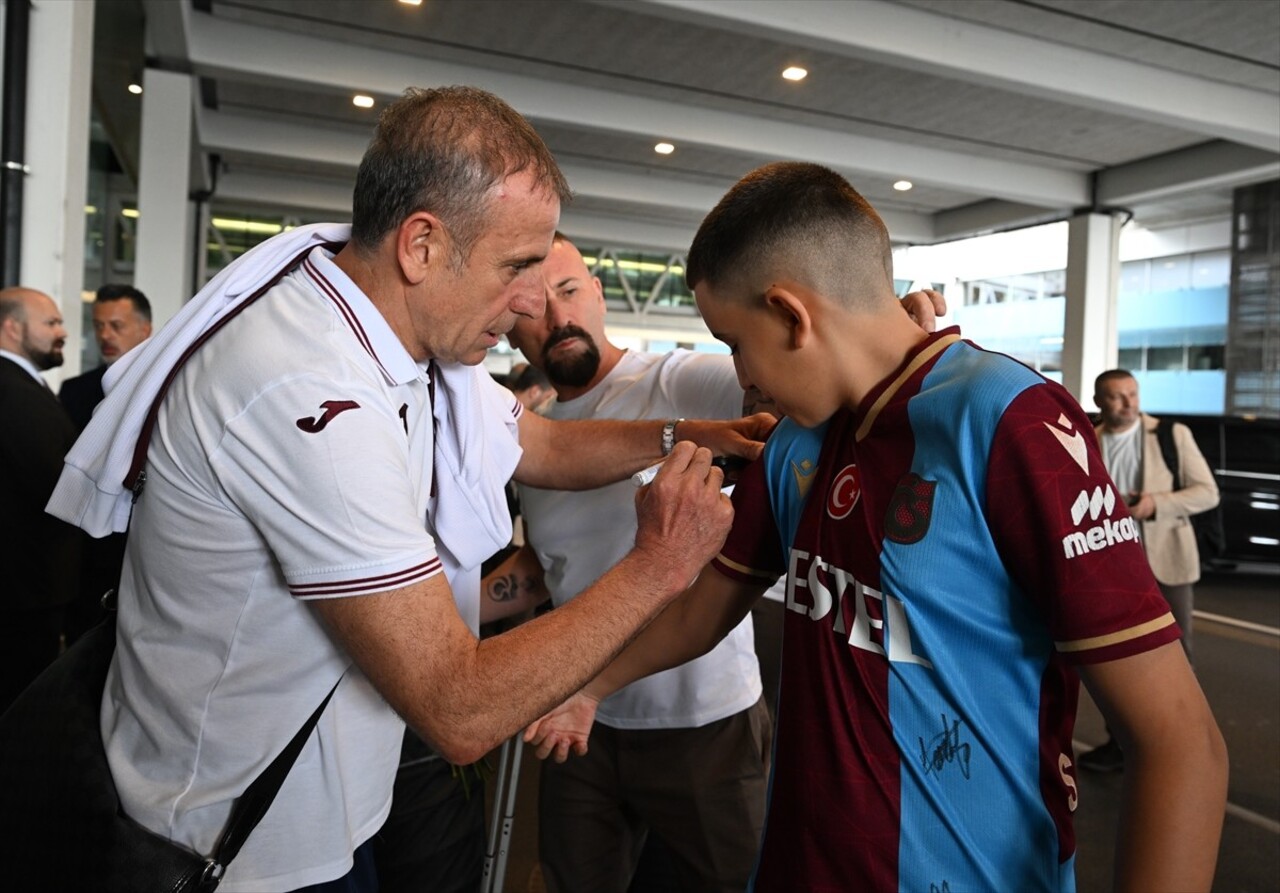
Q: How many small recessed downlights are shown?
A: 6